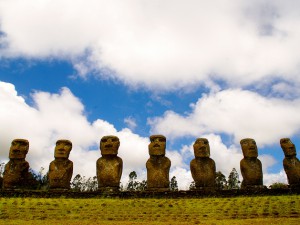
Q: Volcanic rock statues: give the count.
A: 7